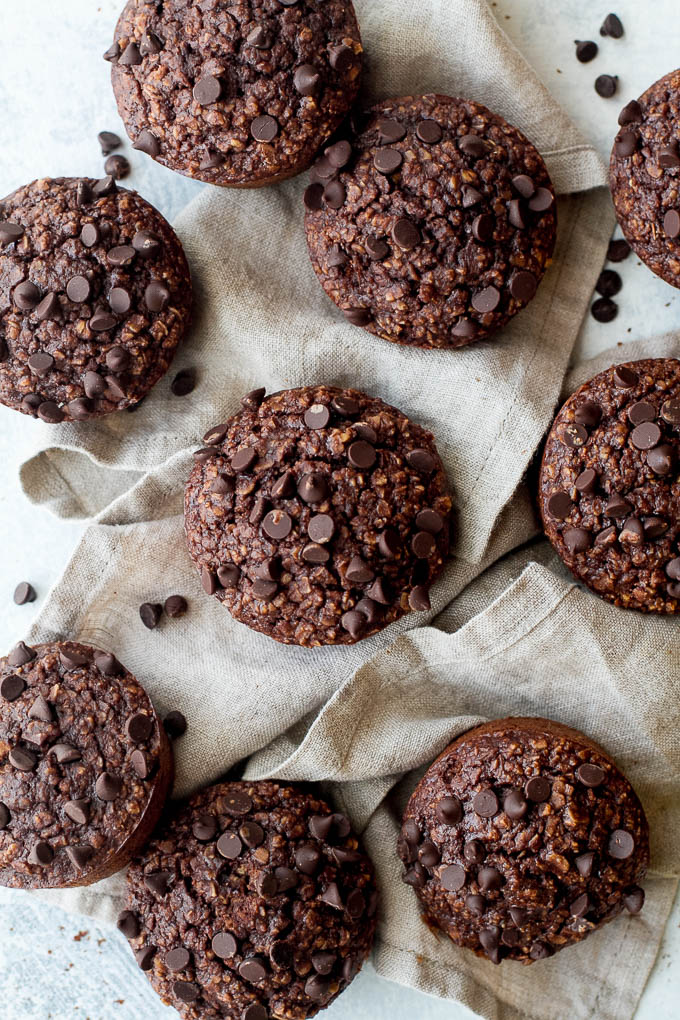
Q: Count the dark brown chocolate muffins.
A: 9